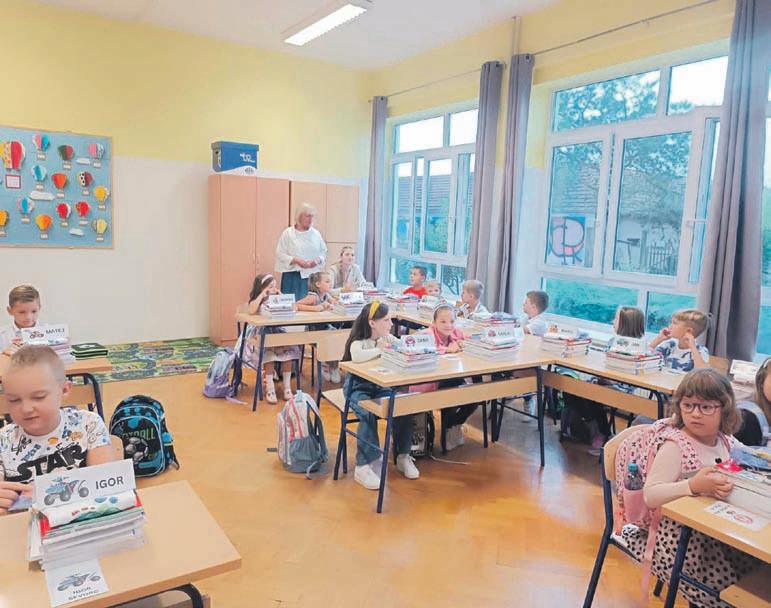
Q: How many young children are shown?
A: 14